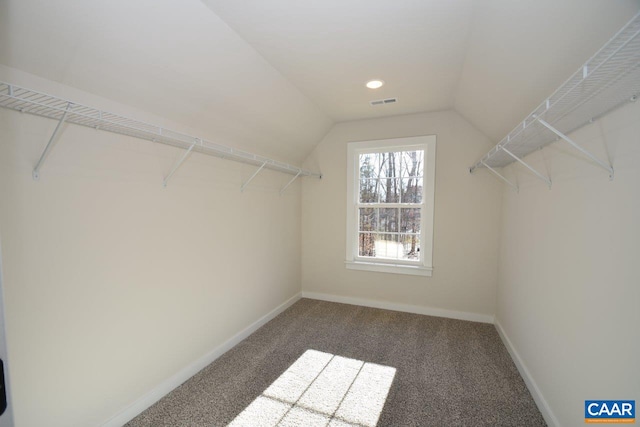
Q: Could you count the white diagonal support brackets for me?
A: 7